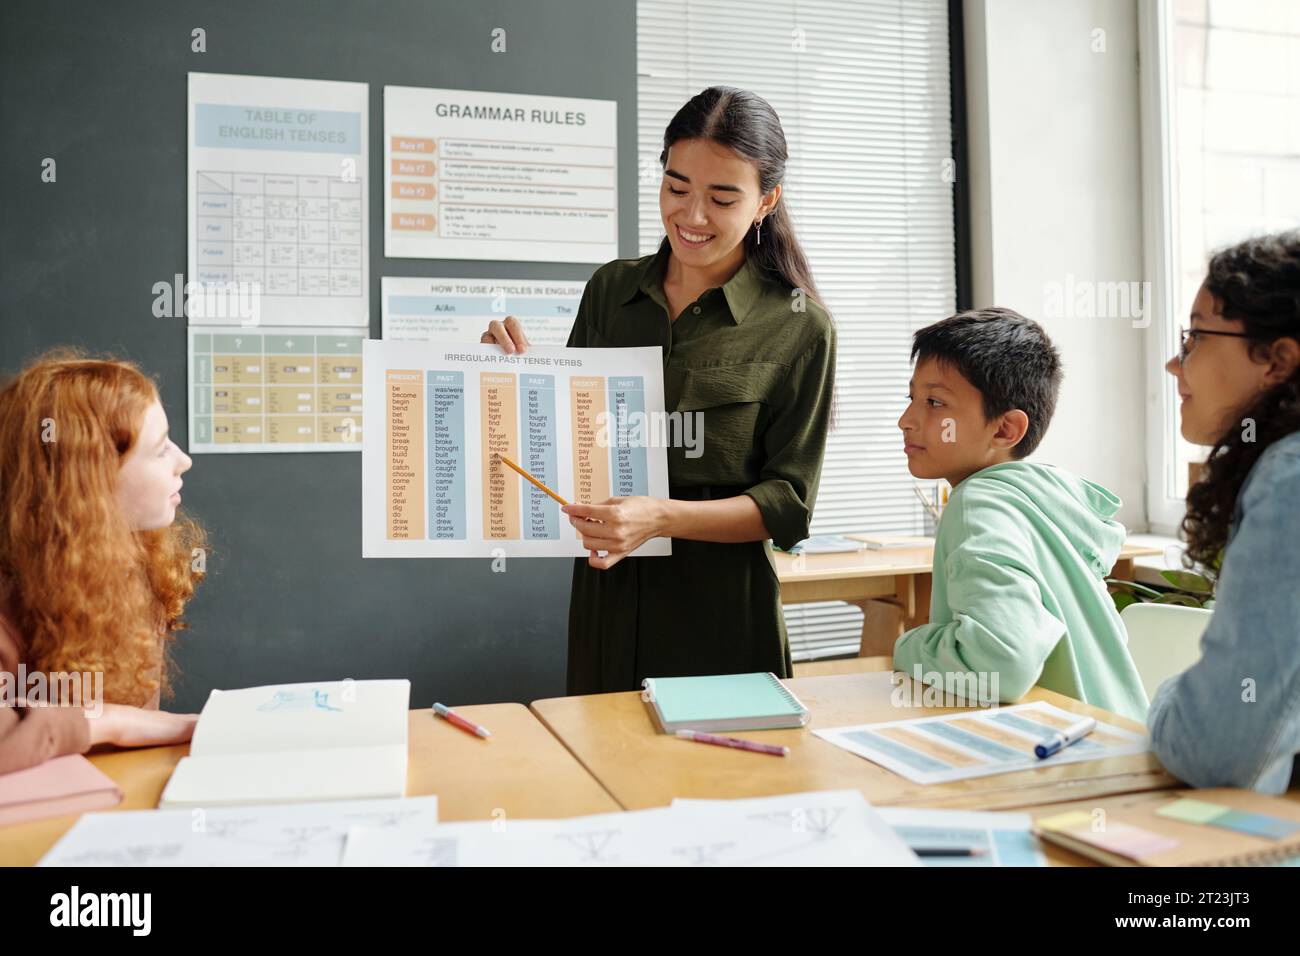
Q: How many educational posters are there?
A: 5